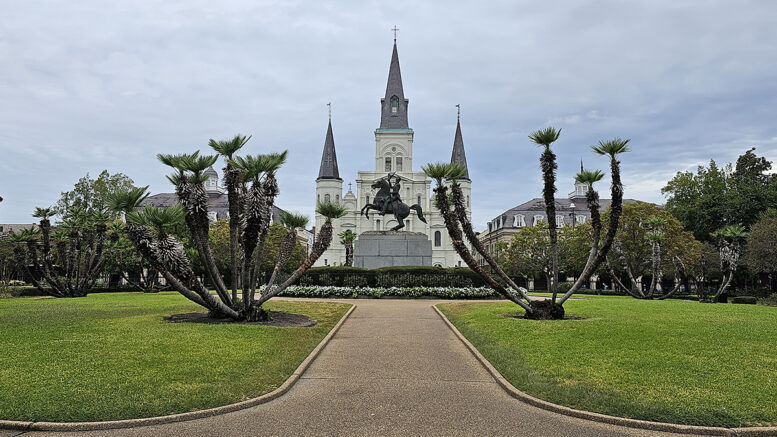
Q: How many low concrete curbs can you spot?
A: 2